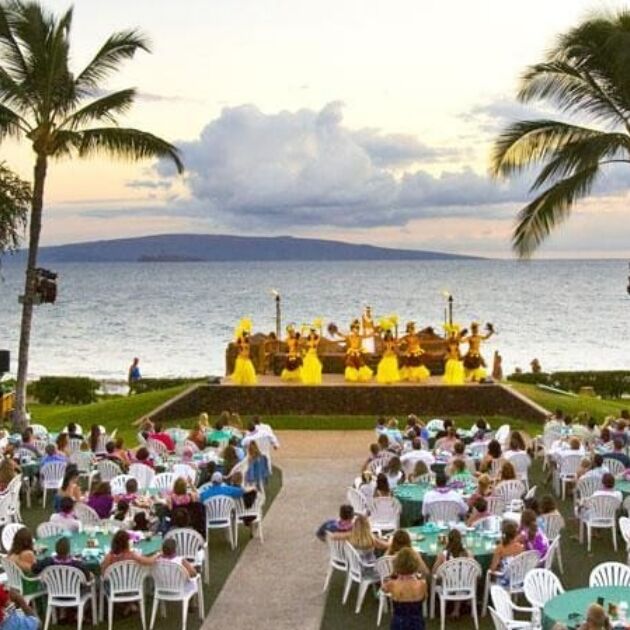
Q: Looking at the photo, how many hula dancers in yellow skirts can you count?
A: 4